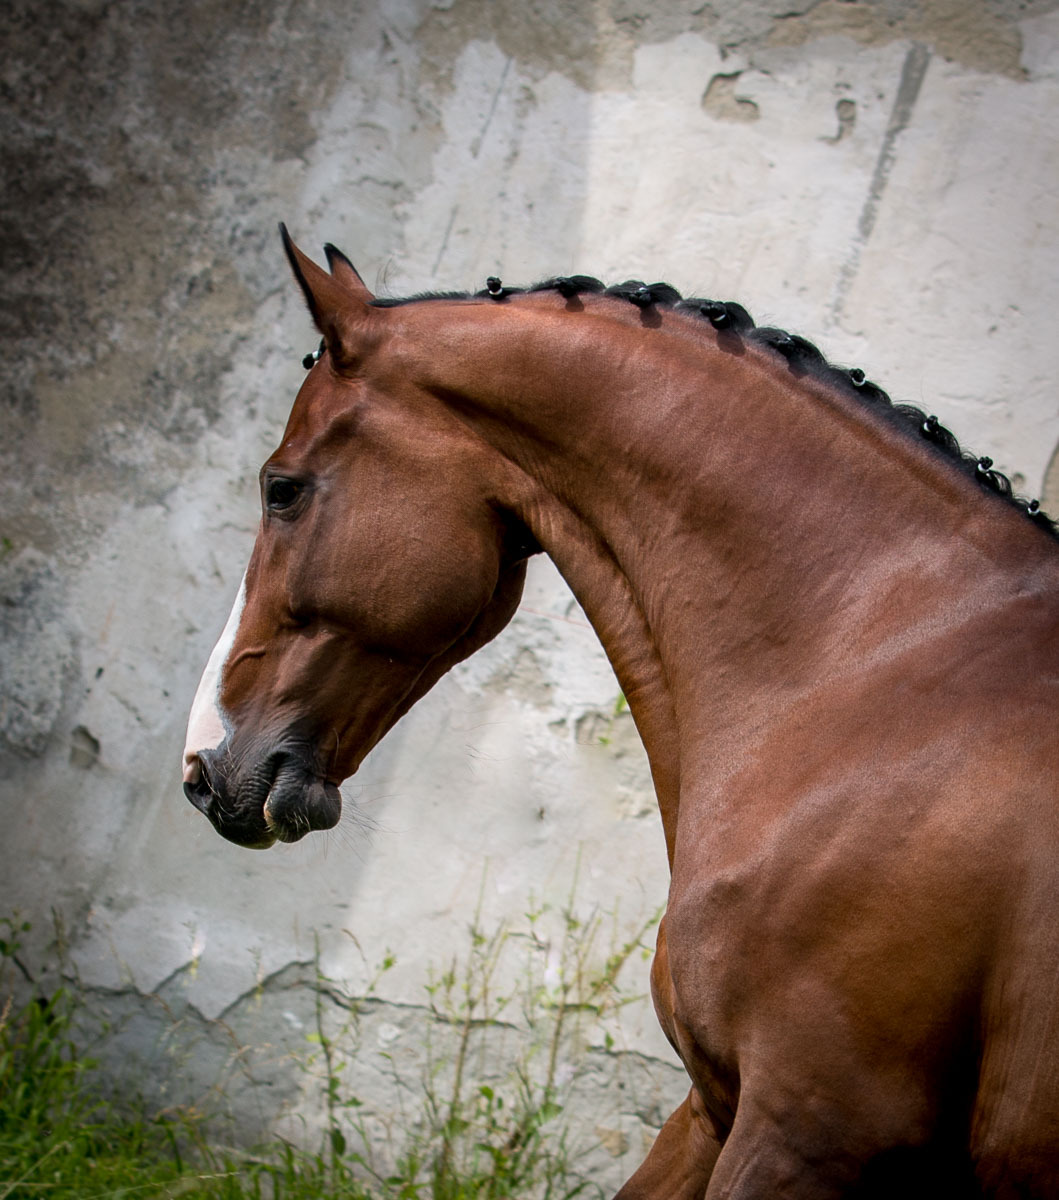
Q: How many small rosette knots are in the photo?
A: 10